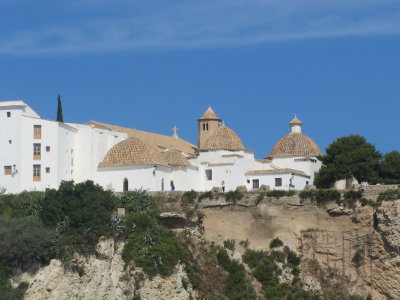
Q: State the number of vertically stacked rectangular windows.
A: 3